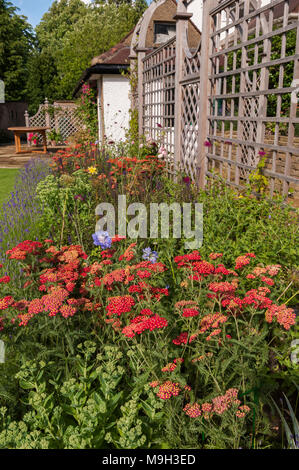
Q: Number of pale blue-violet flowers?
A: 2